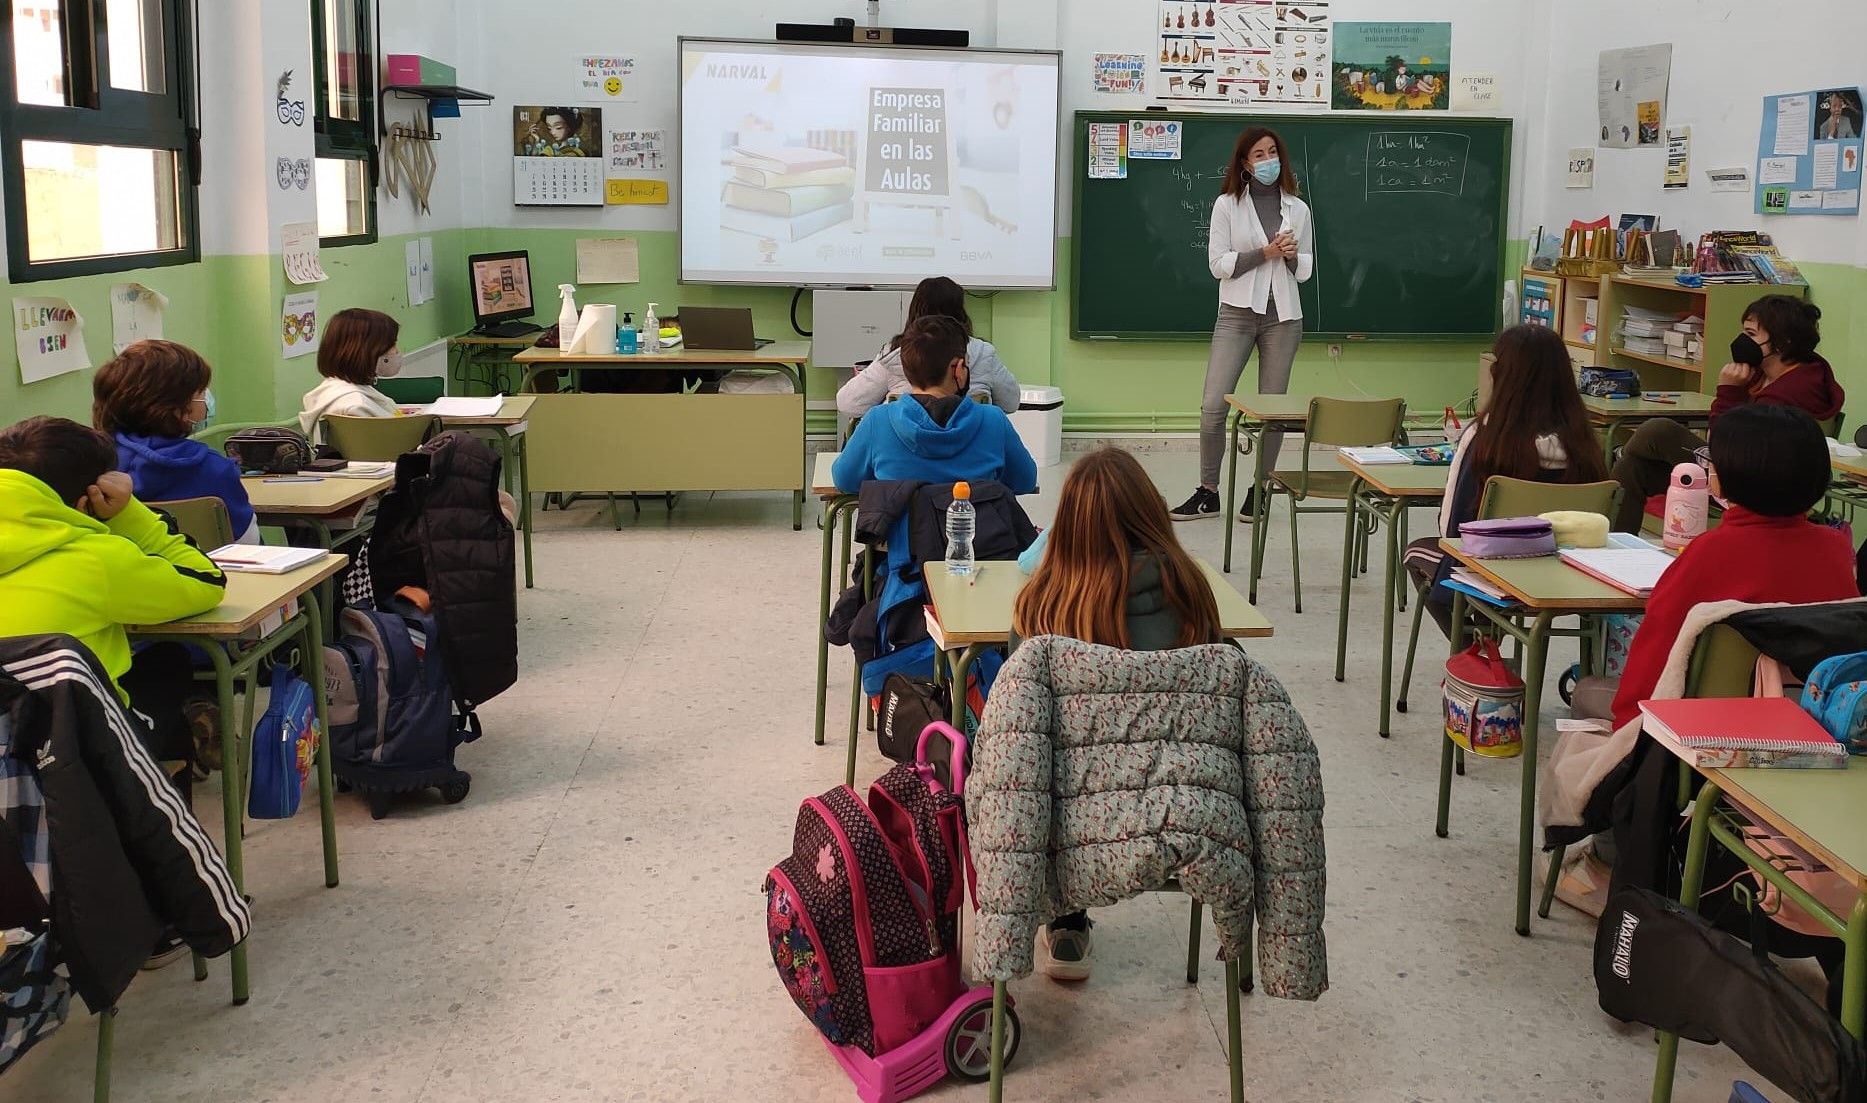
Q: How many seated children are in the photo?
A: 9